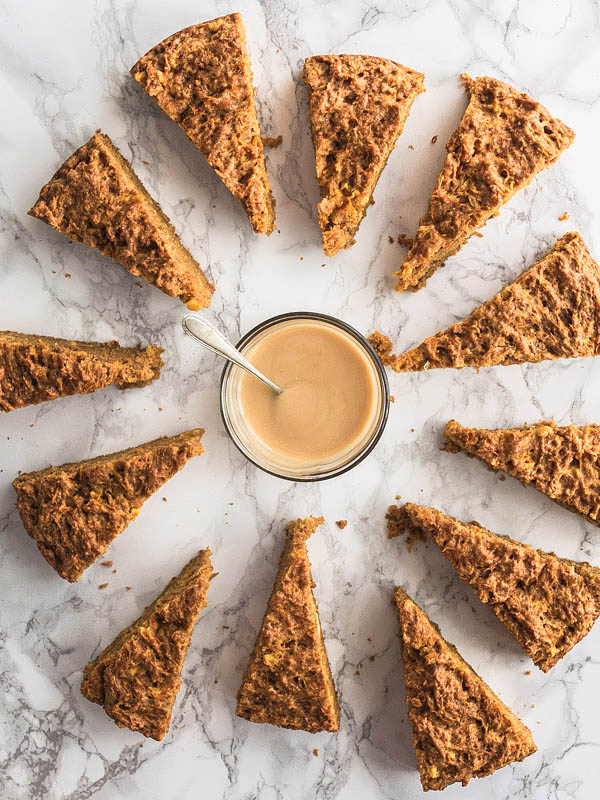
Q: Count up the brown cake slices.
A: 12